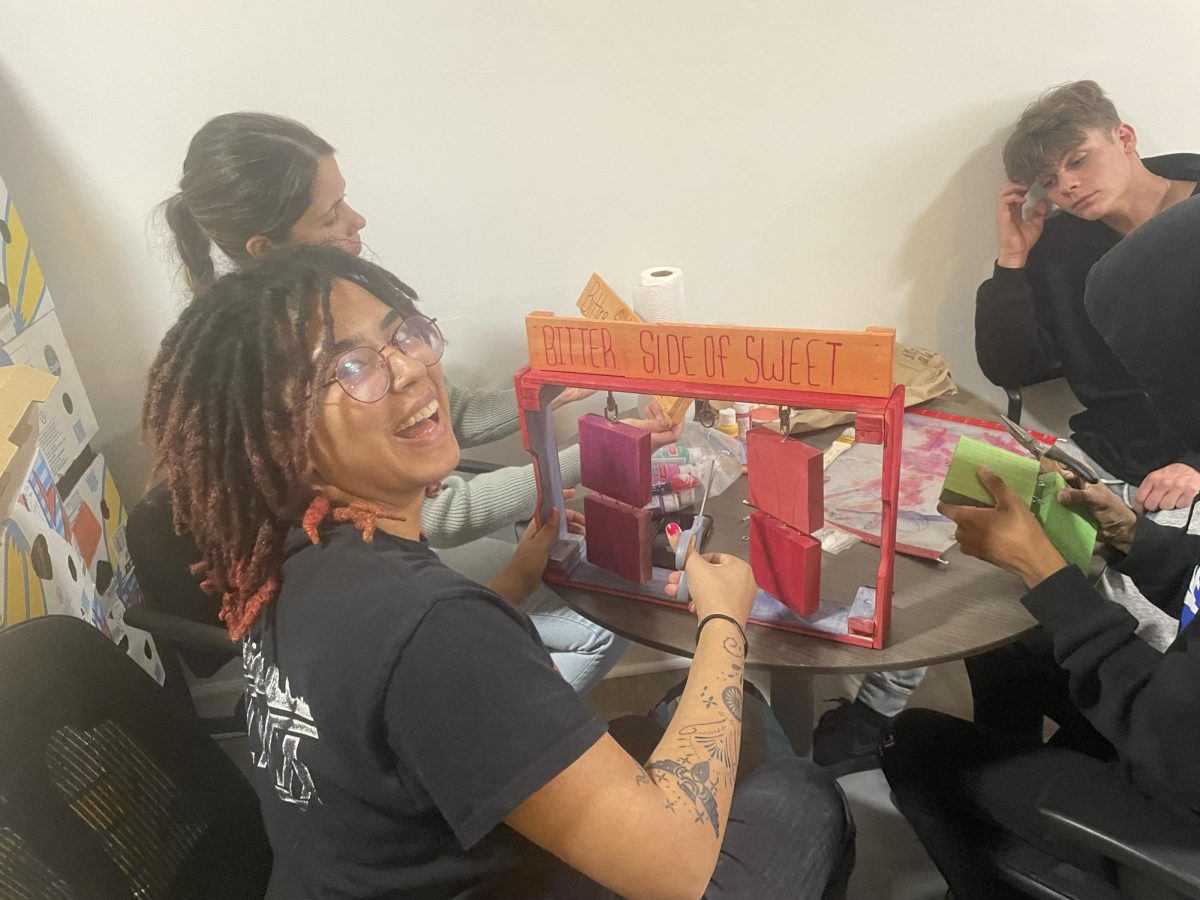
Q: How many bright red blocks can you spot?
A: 2